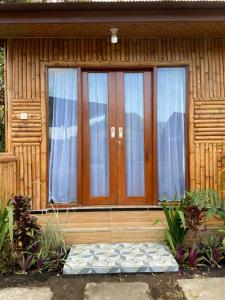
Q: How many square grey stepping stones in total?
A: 3